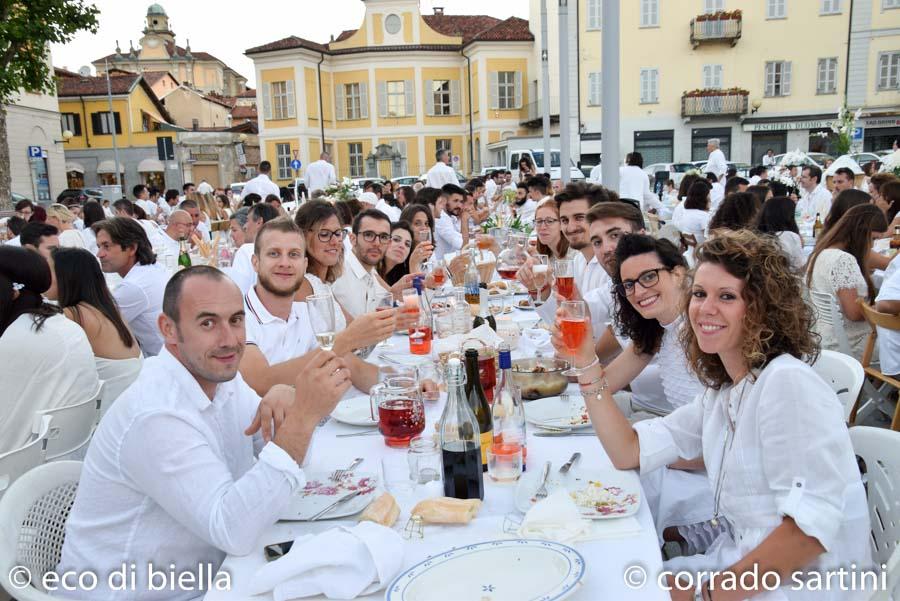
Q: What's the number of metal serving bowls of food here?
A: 1